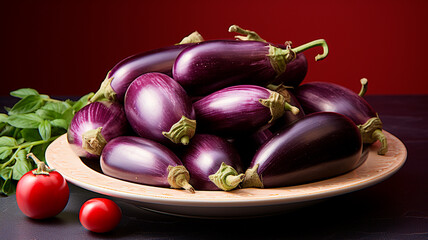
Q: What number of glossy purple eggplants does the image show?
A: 11